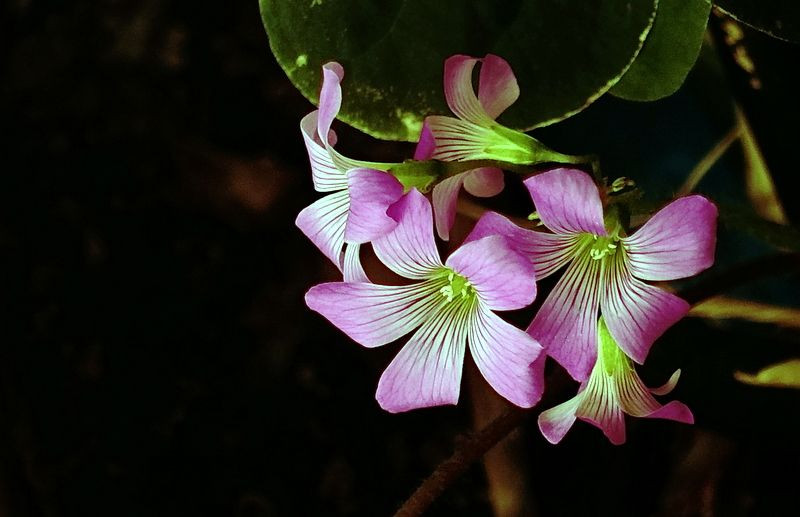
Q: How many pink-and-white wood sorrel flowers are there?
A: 5